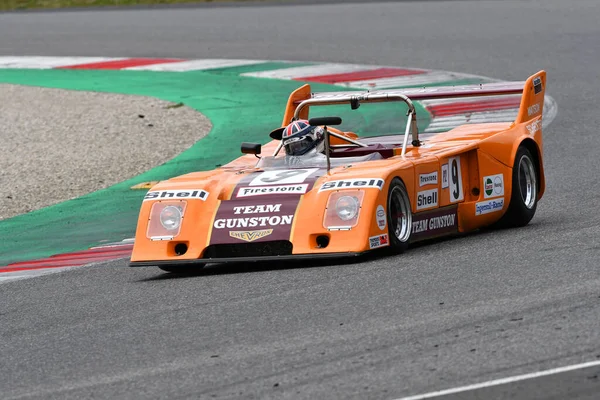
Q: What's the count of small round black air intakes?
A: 2